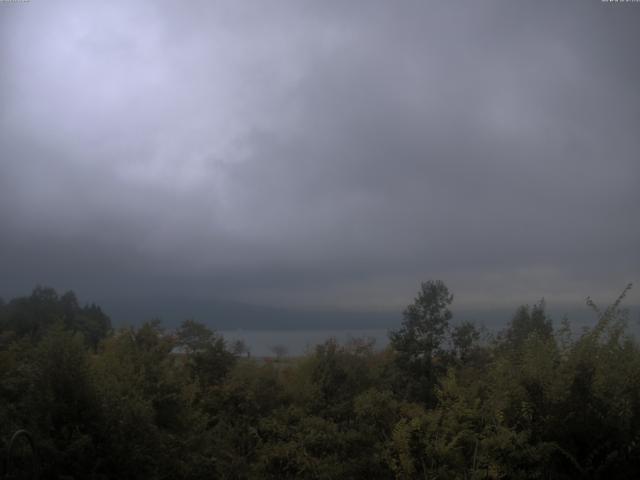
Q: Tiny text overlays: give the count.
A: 2